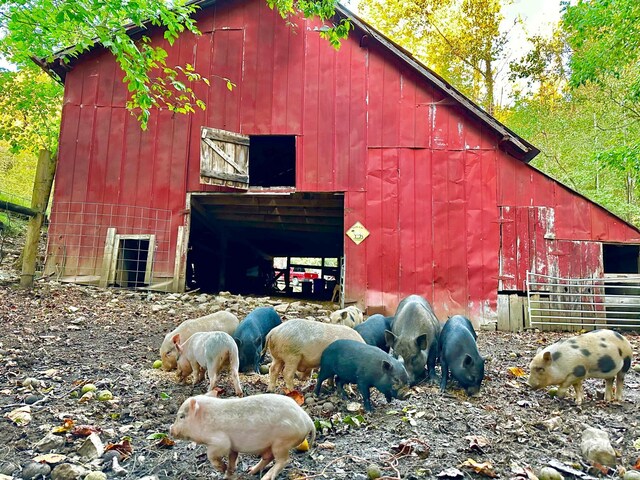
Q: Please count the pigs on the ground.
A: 11